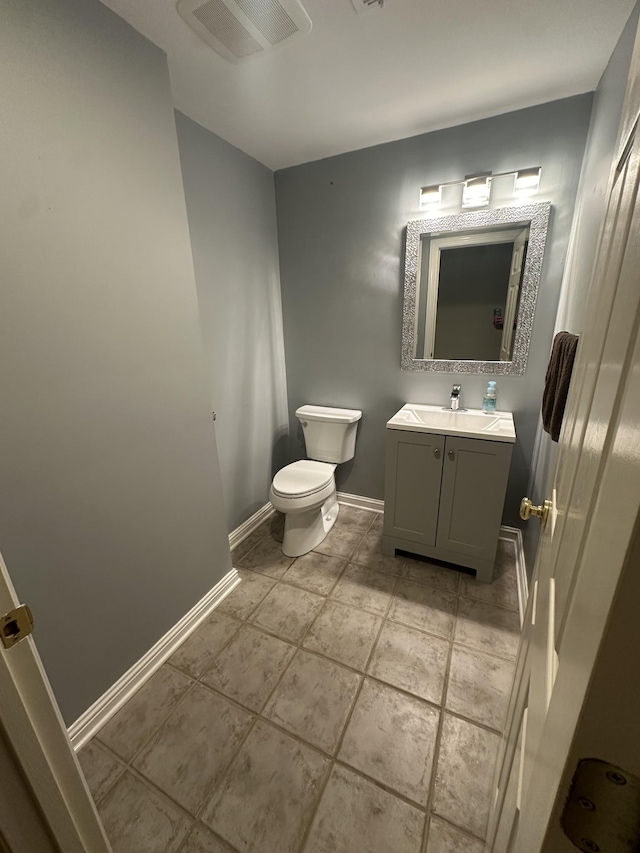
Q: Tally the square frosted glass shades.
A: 3